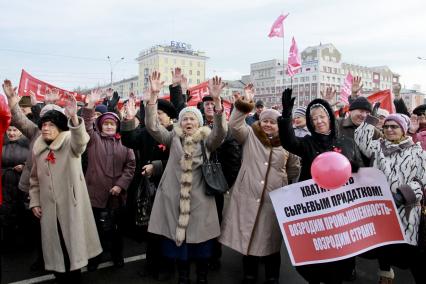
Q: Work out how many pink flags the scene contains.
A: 3